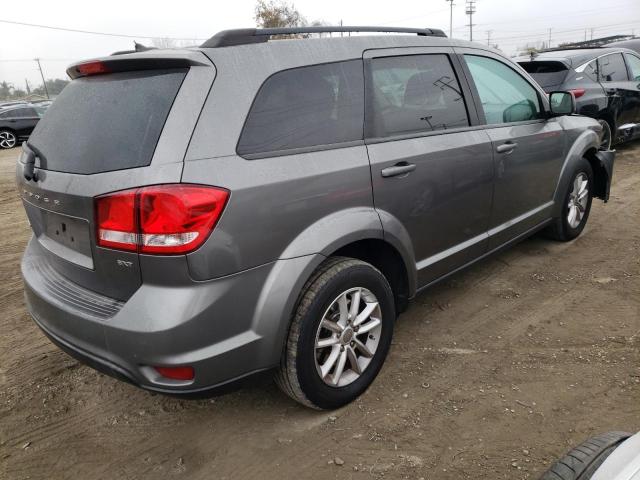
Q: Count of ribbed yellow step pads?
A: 0